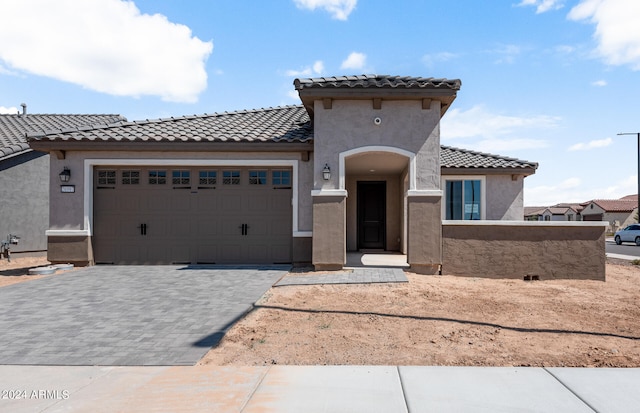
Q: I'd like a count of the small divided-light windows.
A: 8